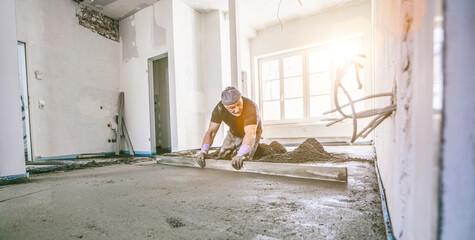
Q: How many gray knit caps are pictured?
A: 1